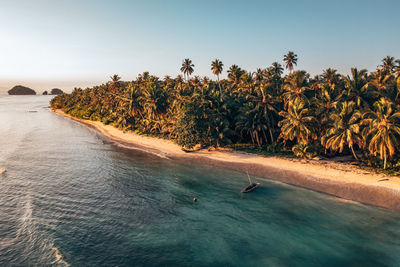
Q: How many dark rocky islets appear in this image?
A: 3